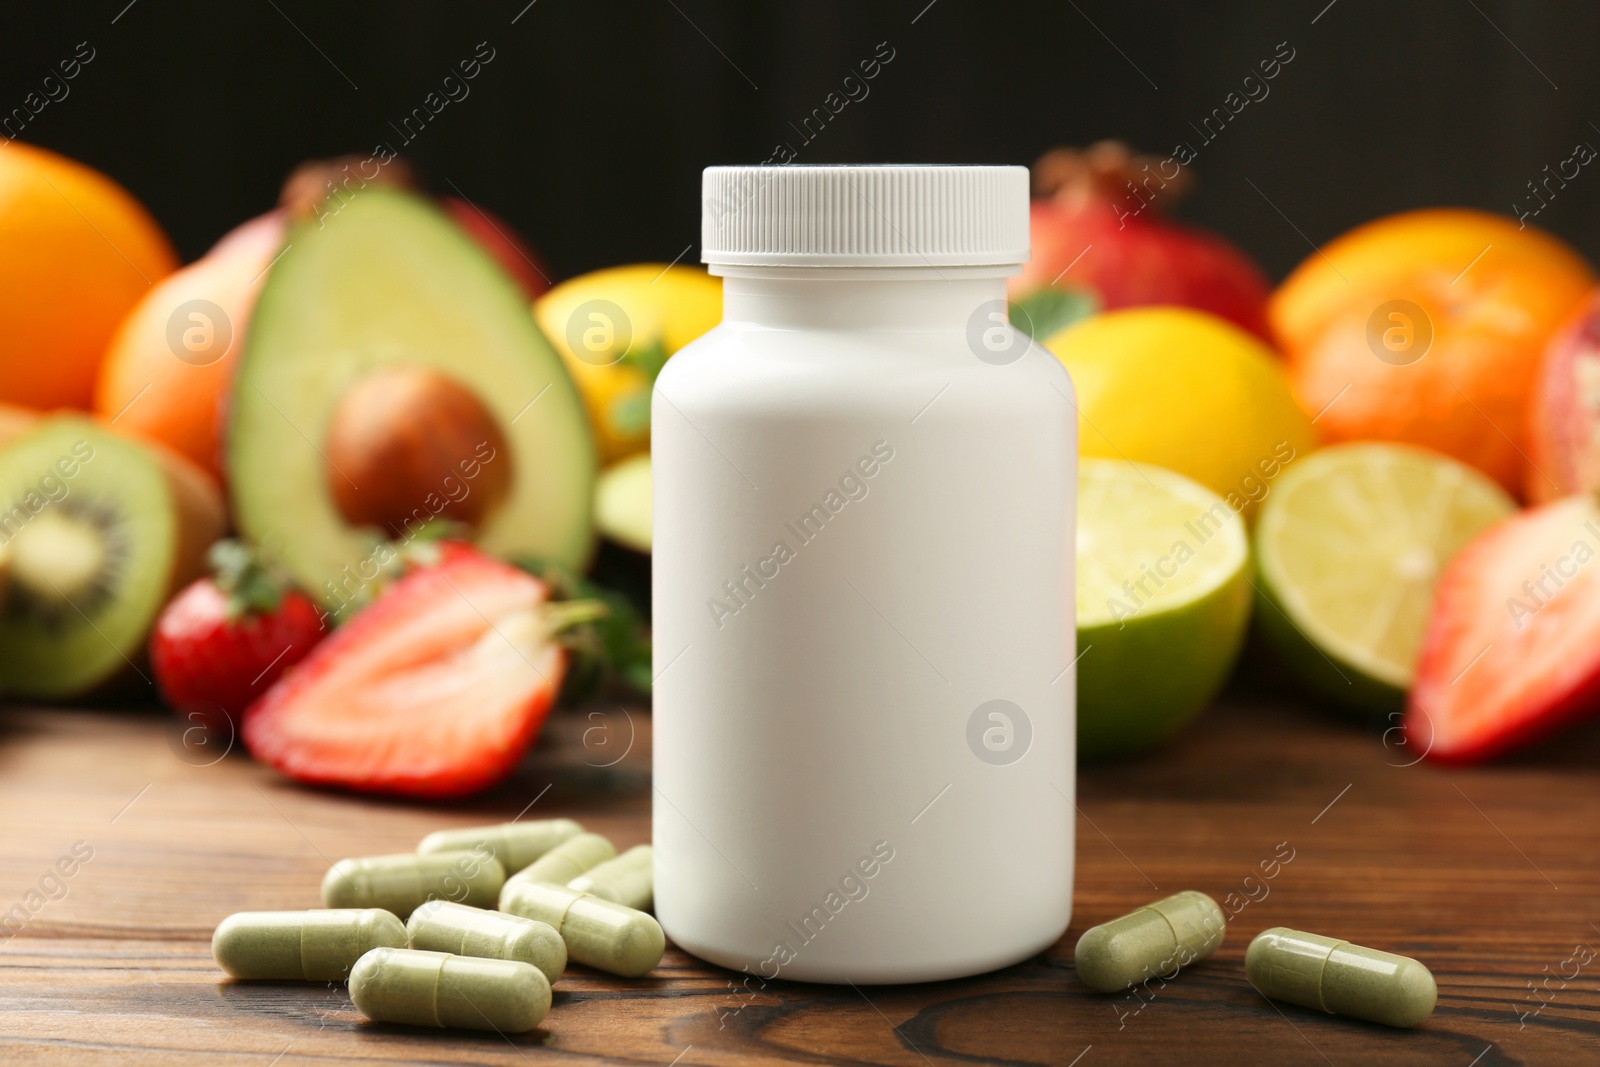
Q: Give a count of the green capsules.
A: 10